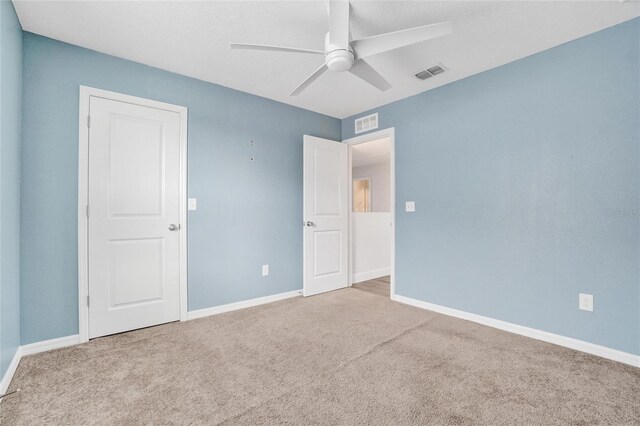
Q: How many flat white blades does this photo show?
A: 5